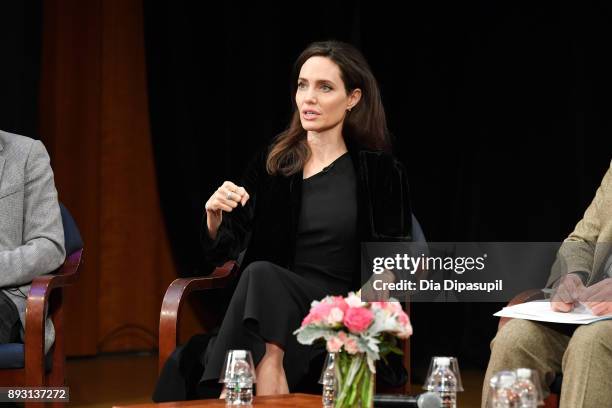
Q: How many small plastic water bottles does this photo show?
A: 5